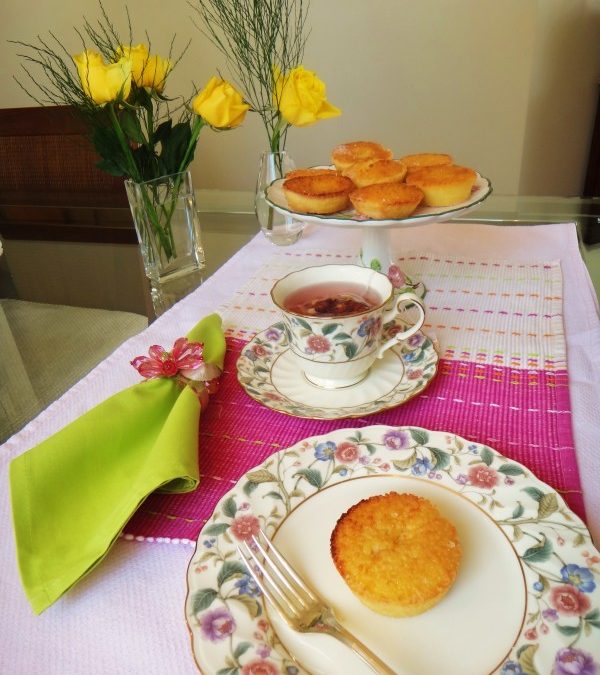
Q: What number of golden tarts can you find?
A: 8